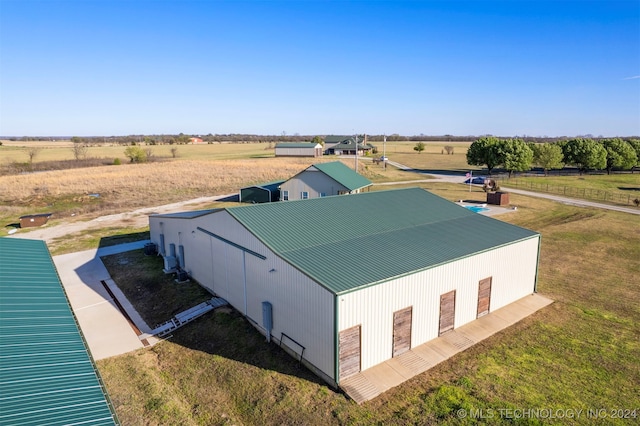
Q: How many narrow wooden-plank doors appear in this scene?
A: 4